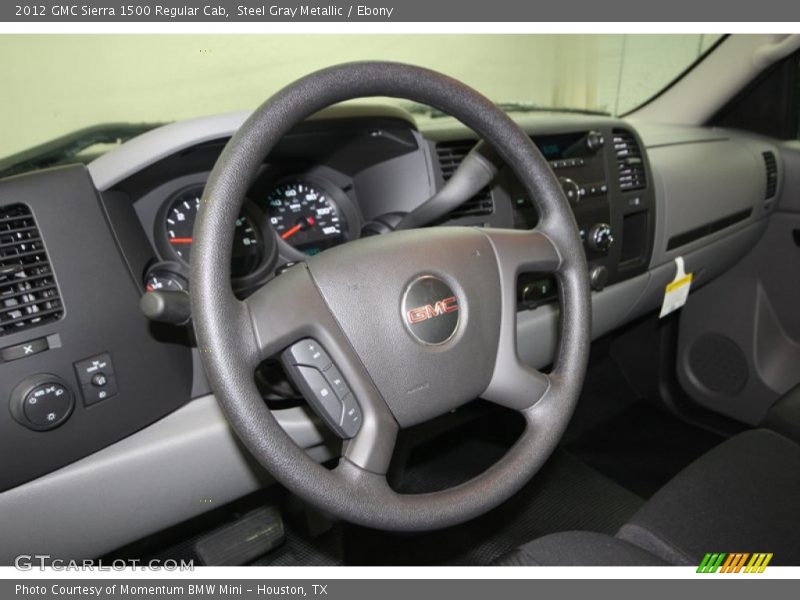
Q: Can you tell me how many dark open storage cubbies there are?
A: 1